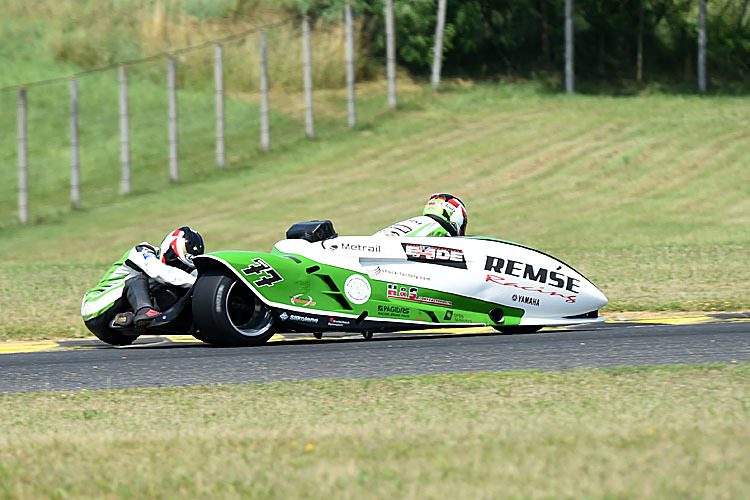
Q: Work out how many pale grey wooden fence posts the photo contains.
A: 12